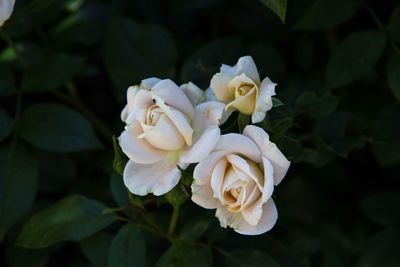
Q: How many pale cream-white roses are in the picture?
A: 3